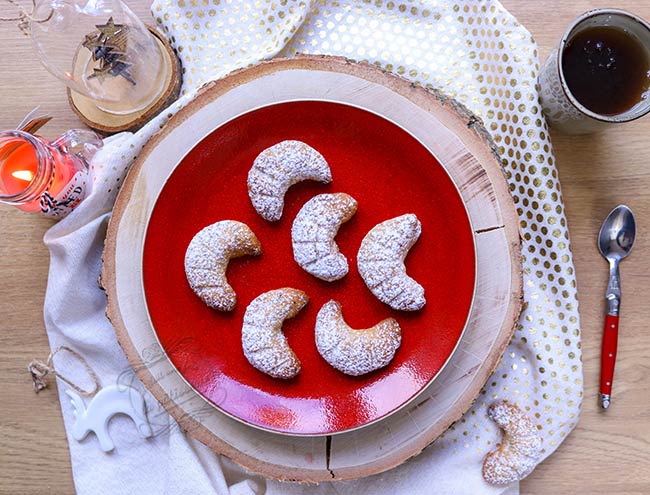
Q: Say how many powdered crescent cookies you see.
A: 7